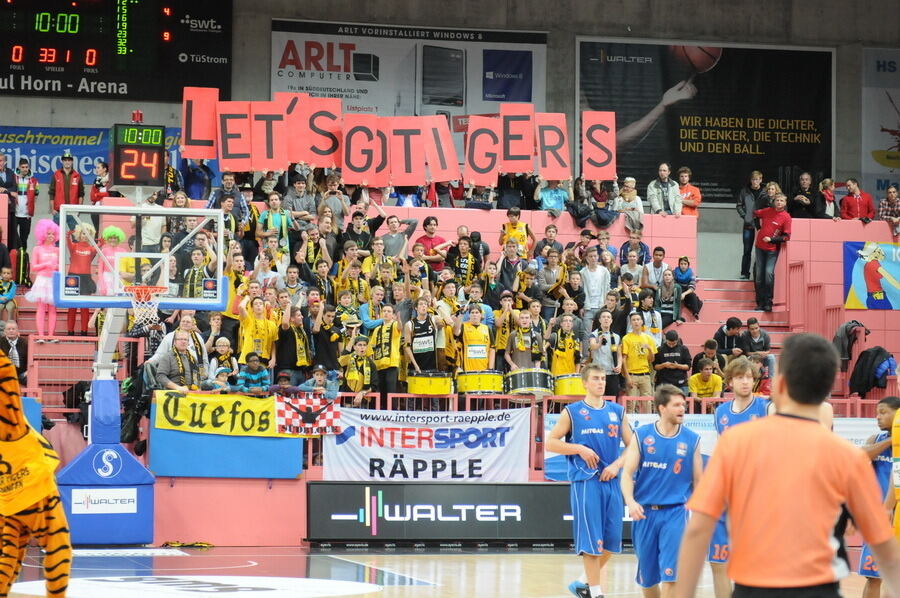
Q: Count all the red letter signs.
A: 13